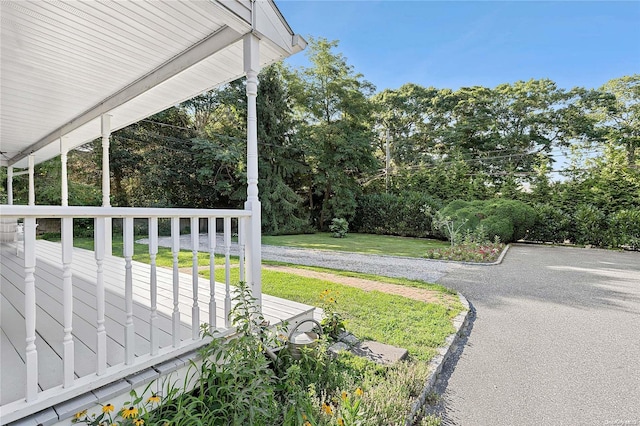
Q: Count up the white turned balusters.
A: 10